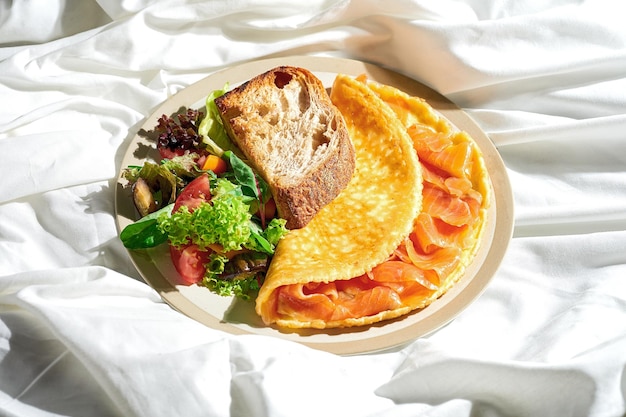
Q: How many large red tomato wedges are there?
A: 2